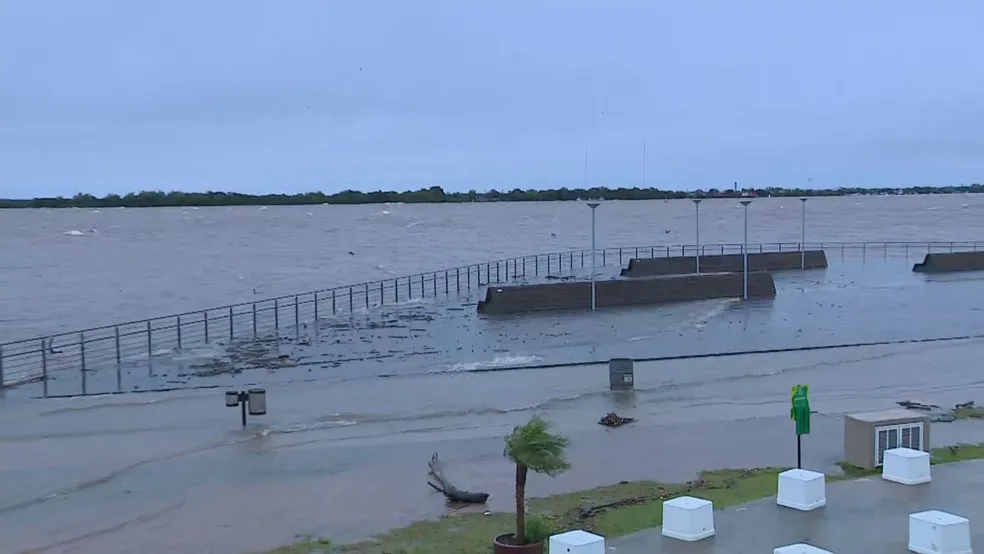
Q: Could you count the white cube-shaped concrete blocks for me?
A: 6